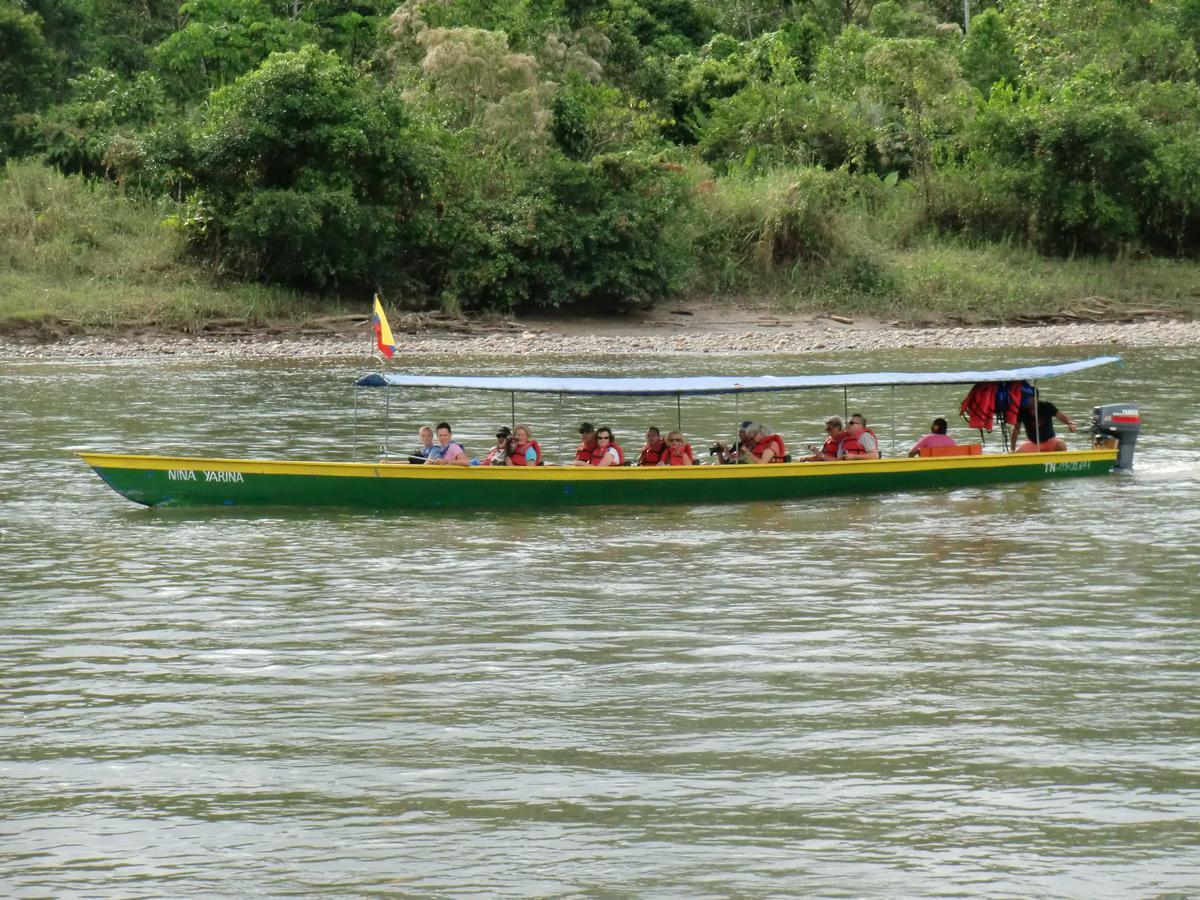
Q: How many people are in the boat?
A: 14